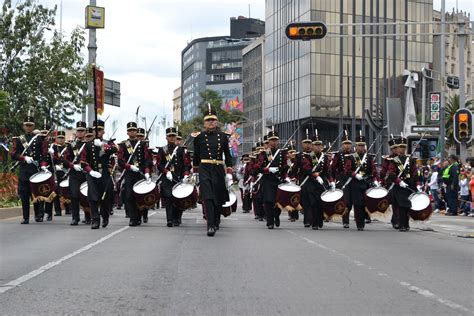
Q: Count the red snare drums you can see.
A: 10